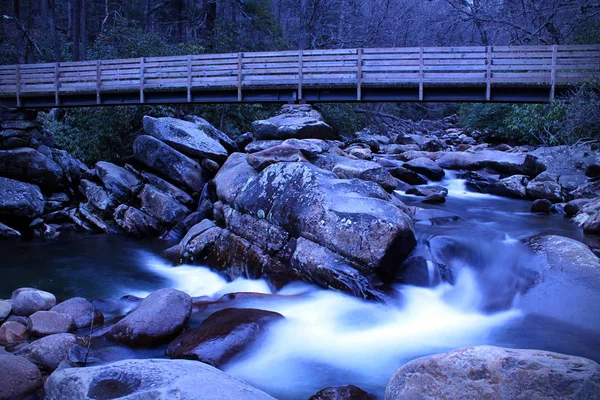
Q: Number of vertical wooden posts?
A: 11